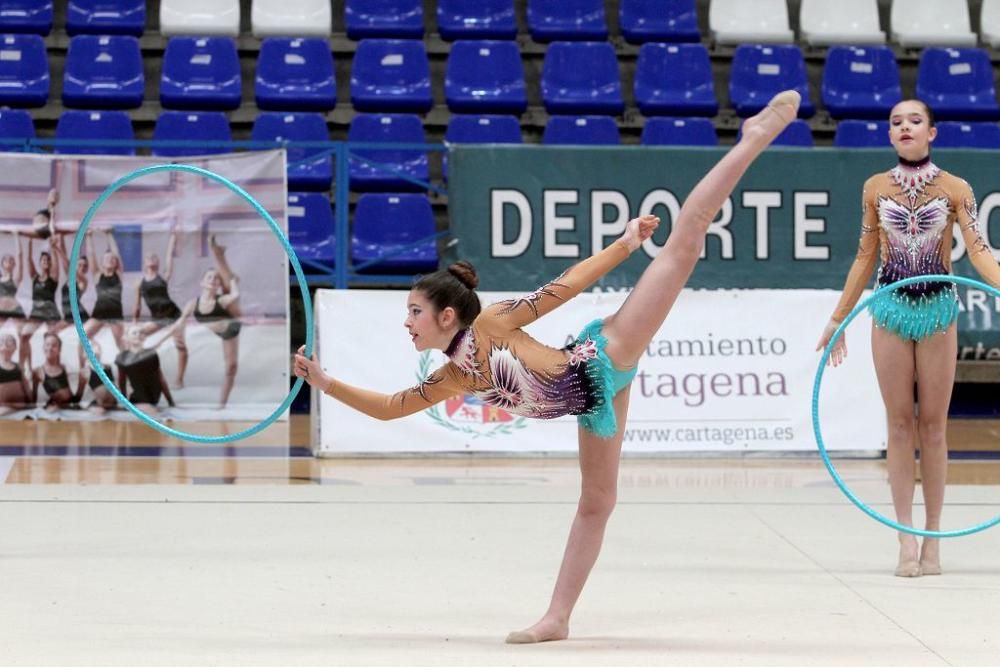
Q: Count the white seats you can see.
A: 6